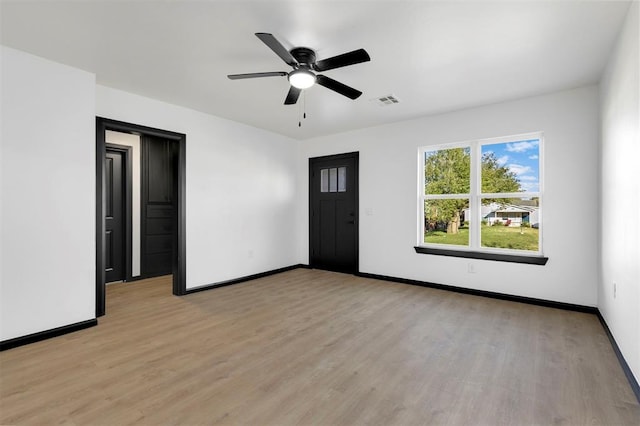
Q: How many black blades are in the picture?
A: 5